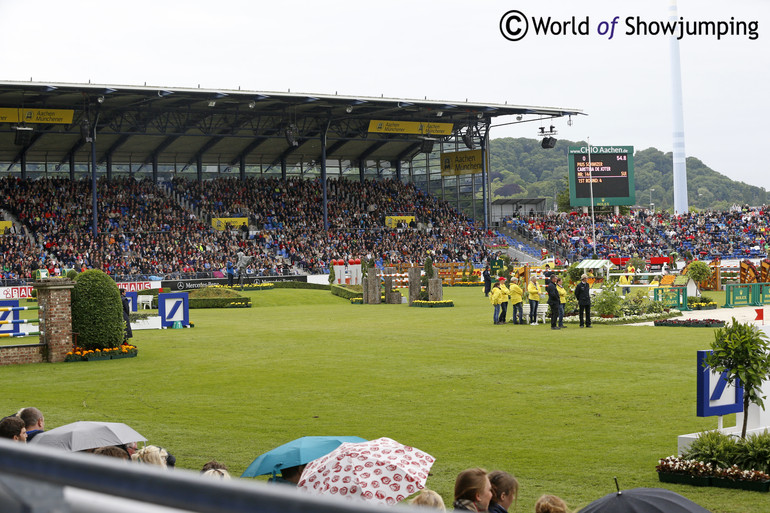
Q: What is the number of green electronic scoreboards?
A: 1